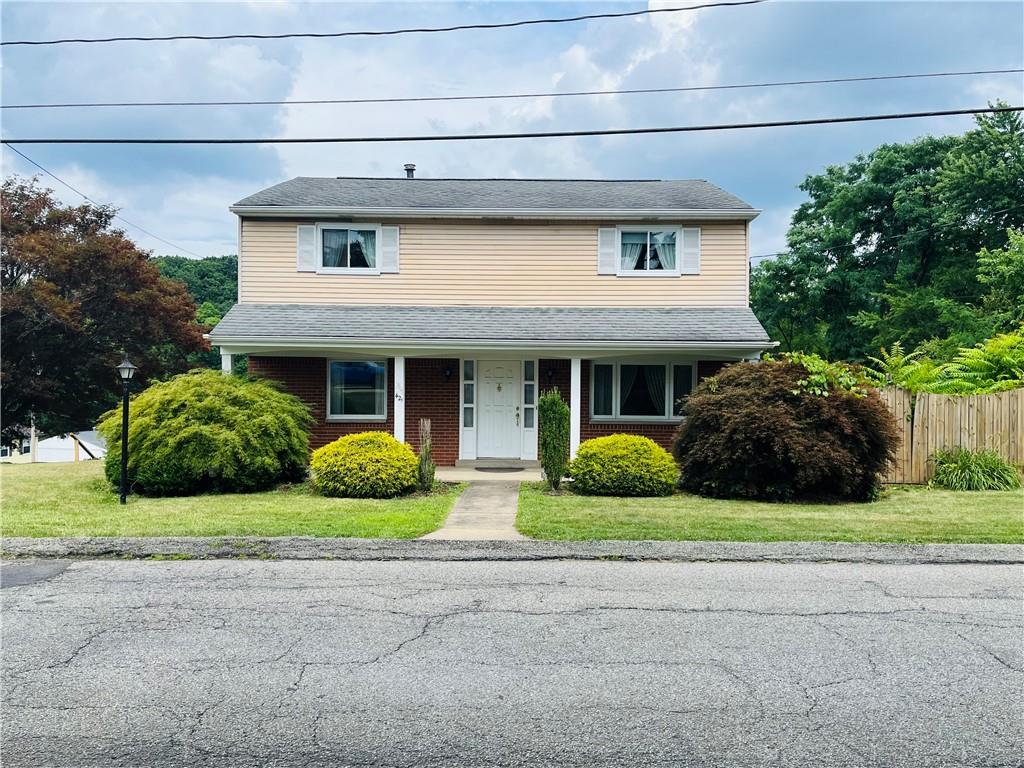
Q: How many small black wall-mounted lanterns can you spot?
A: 2